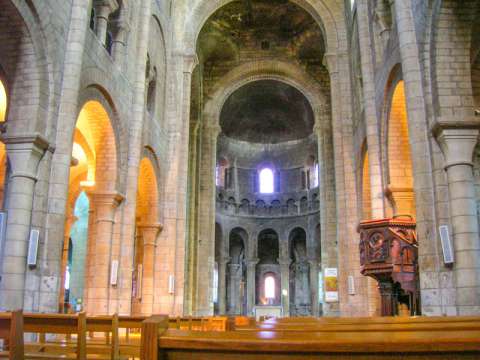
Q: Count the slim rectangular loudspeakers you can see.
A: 5